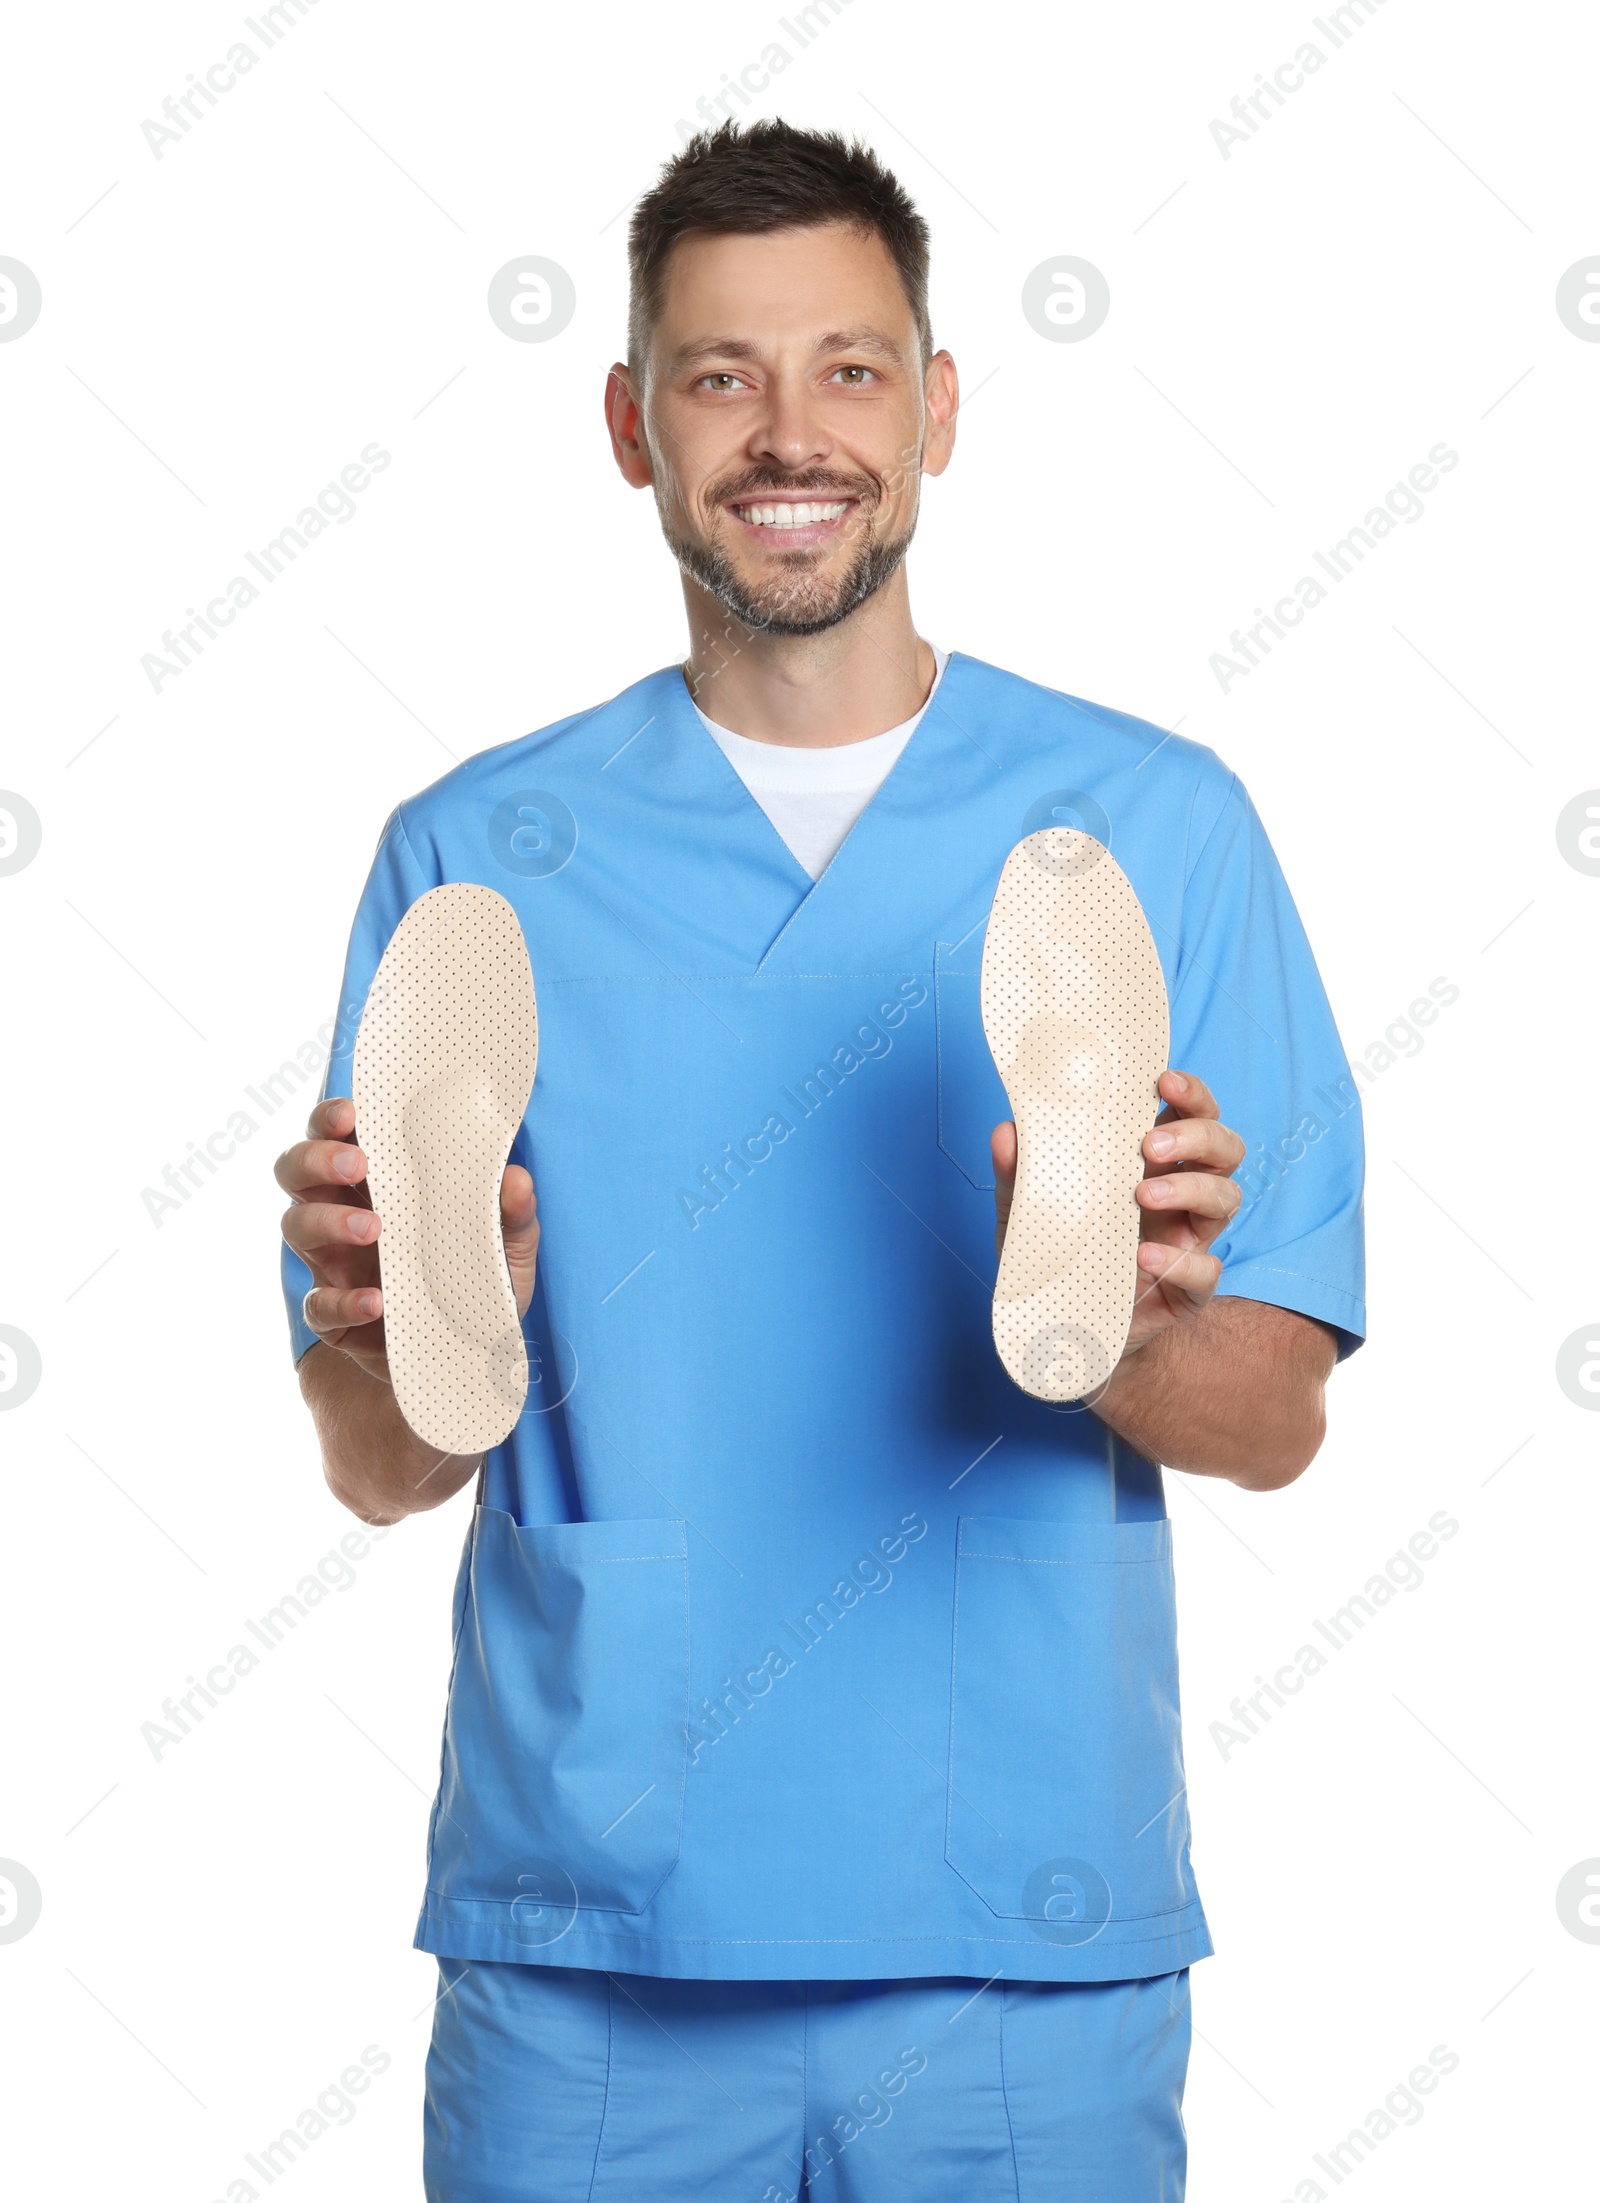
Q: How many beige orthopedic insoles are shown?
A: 2